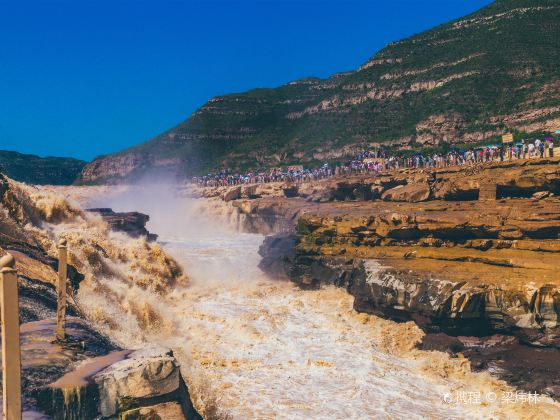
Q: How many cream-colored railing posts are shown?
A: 2